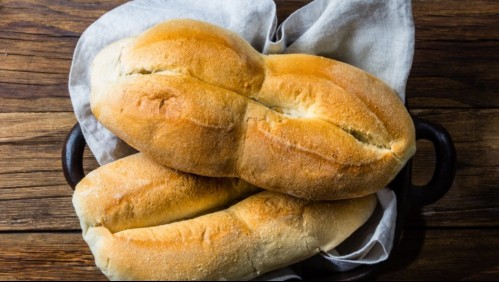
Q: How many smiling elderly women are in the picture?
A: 0